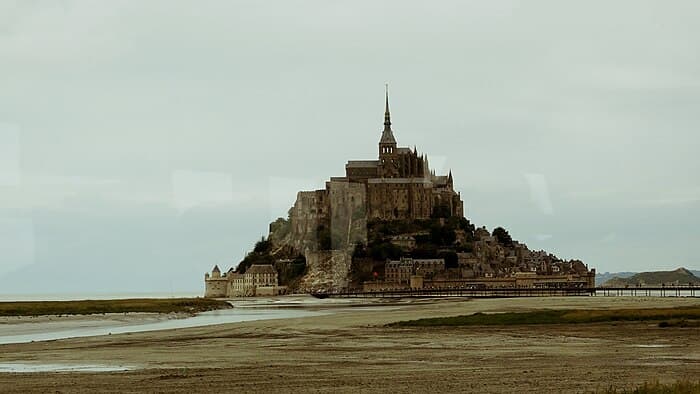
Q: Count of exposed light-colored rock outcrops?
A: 1